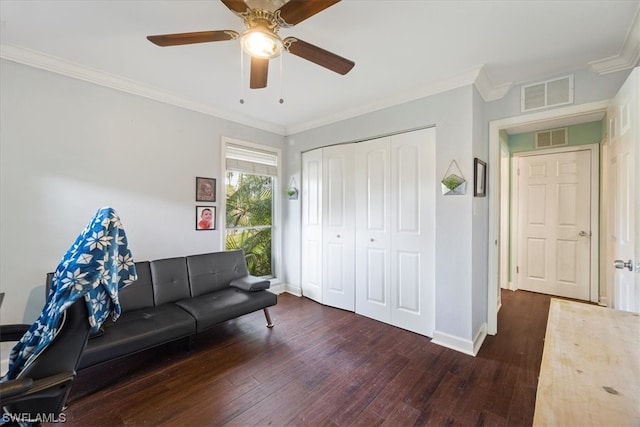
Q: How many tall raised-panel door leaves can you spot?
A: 6